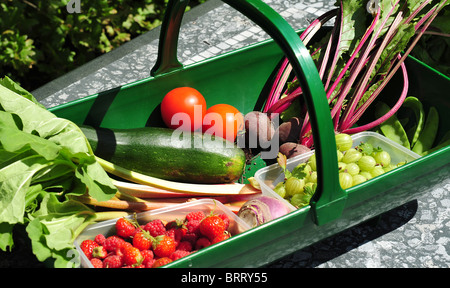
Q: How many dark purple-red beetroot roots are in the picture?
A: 3